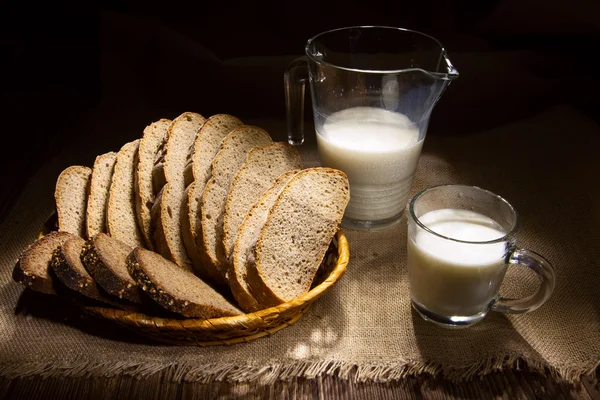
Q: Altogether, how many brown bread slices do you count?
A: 4